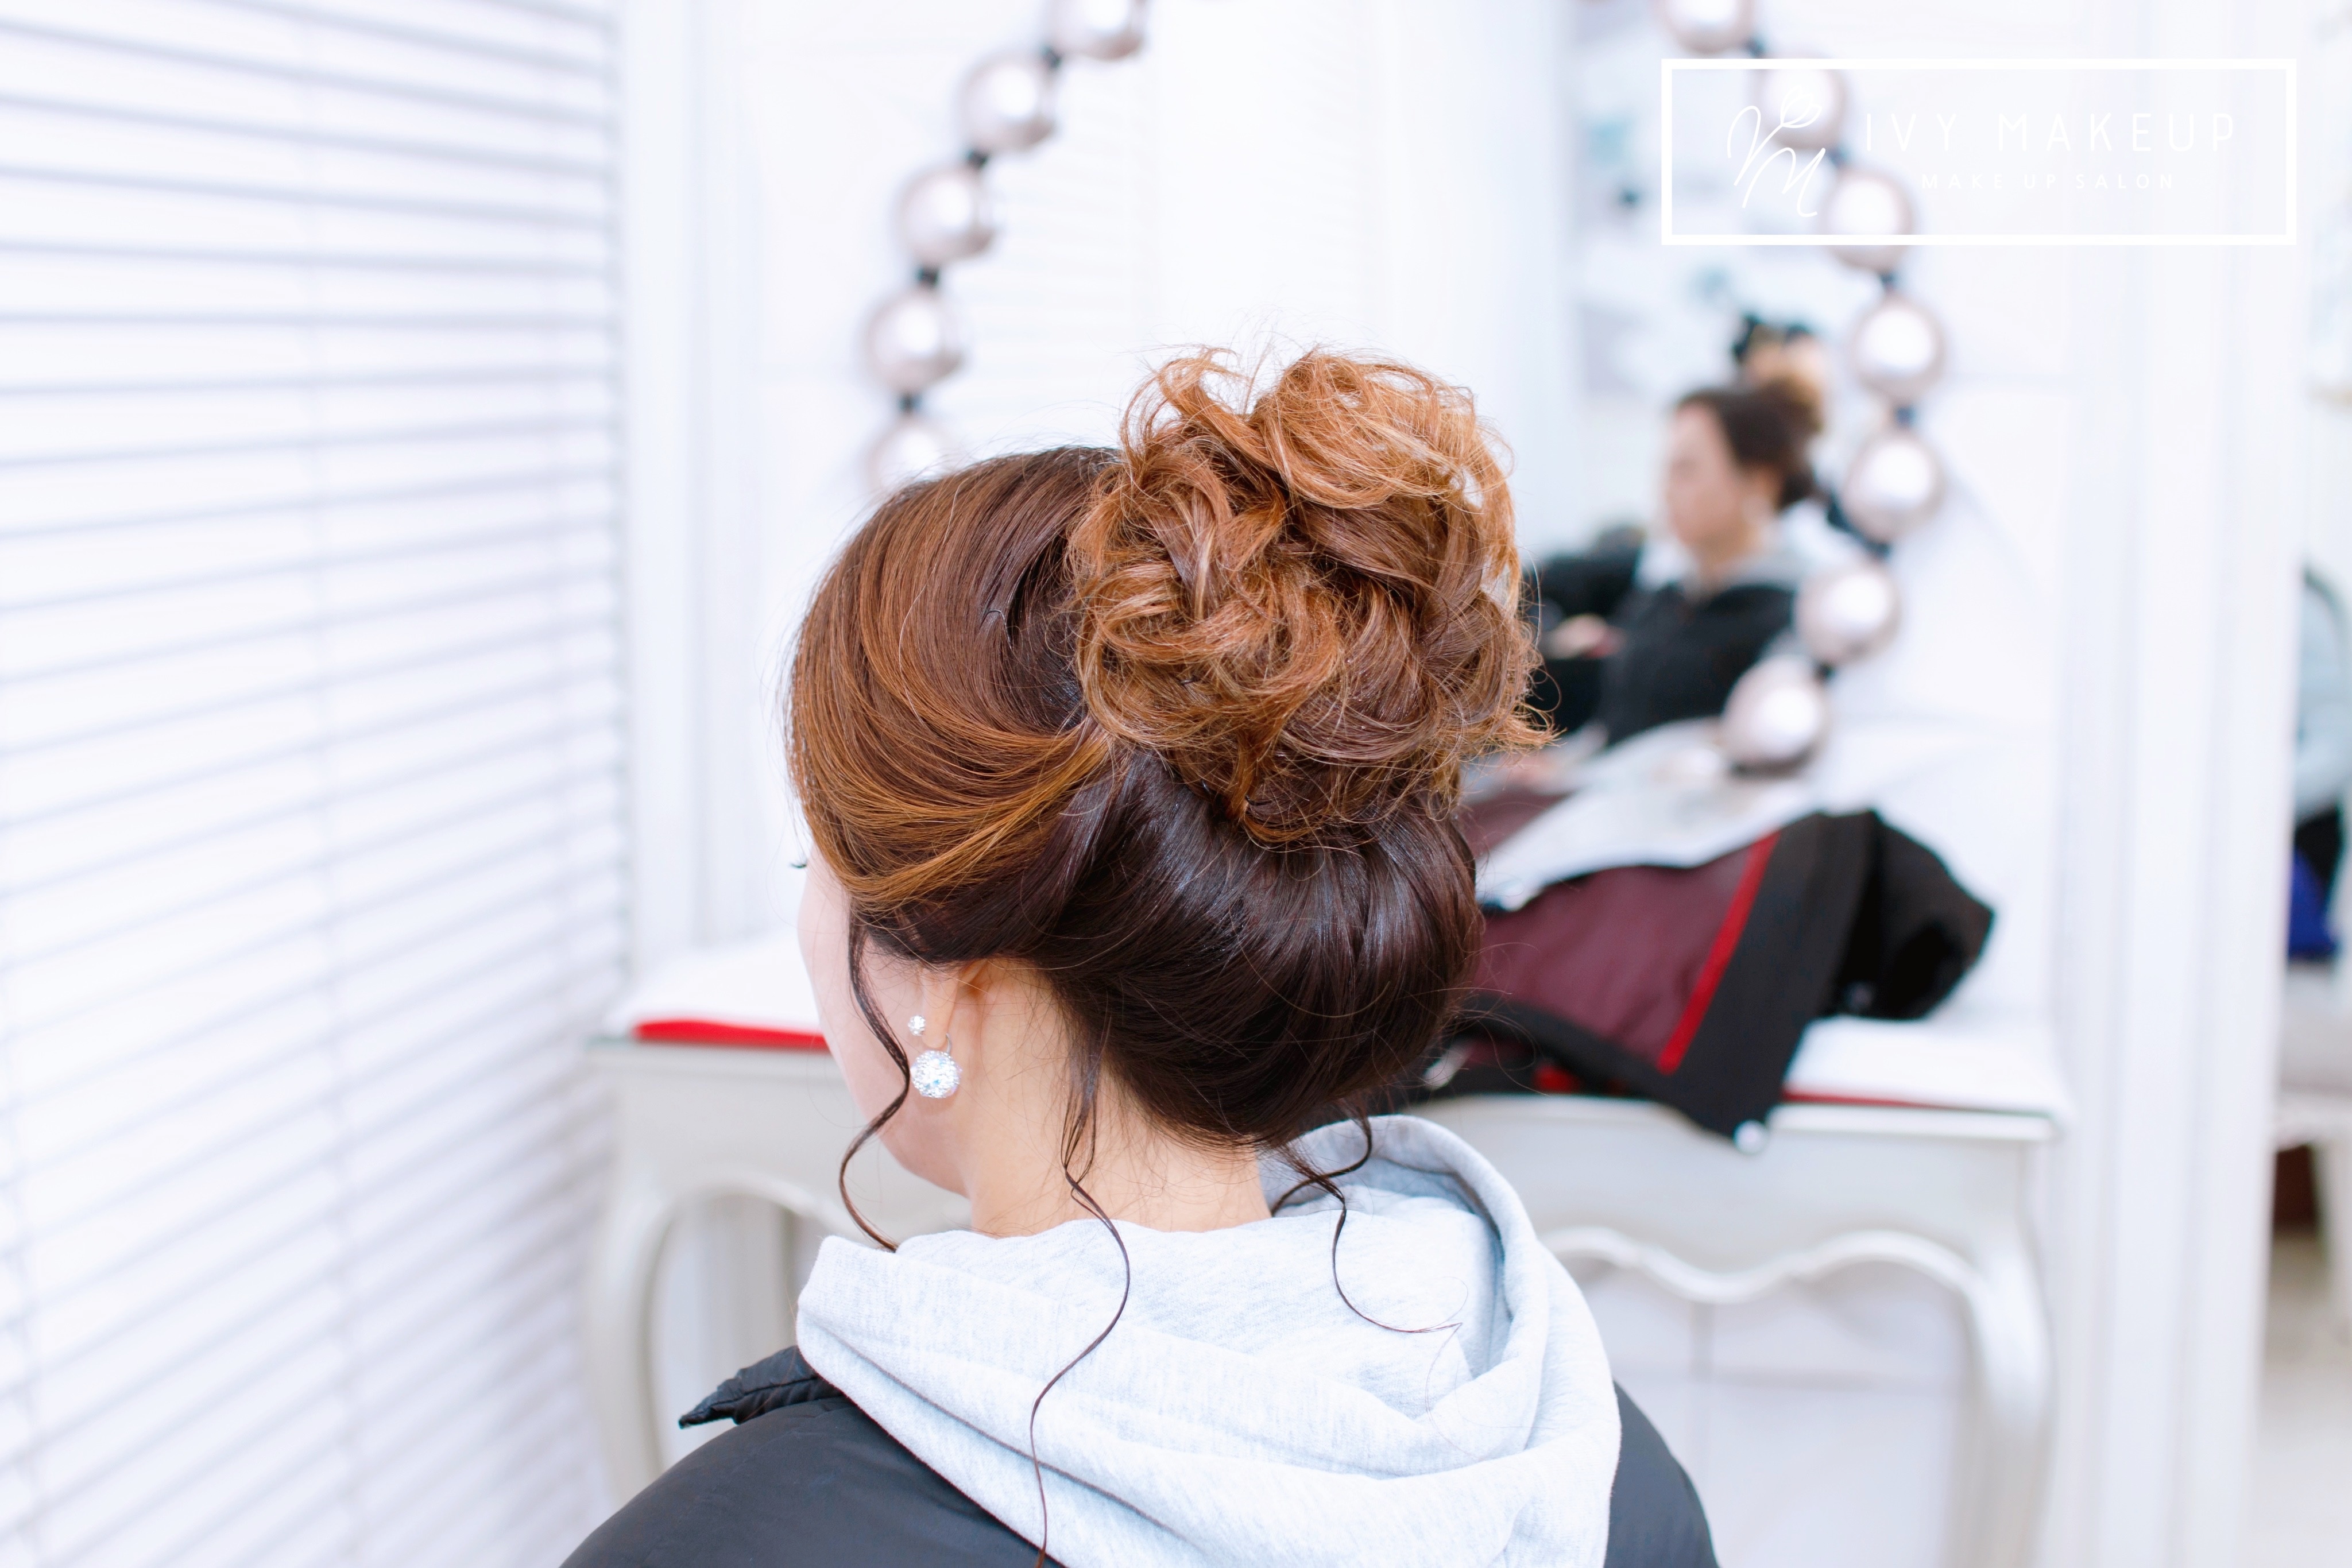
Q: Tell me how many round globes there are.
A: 12